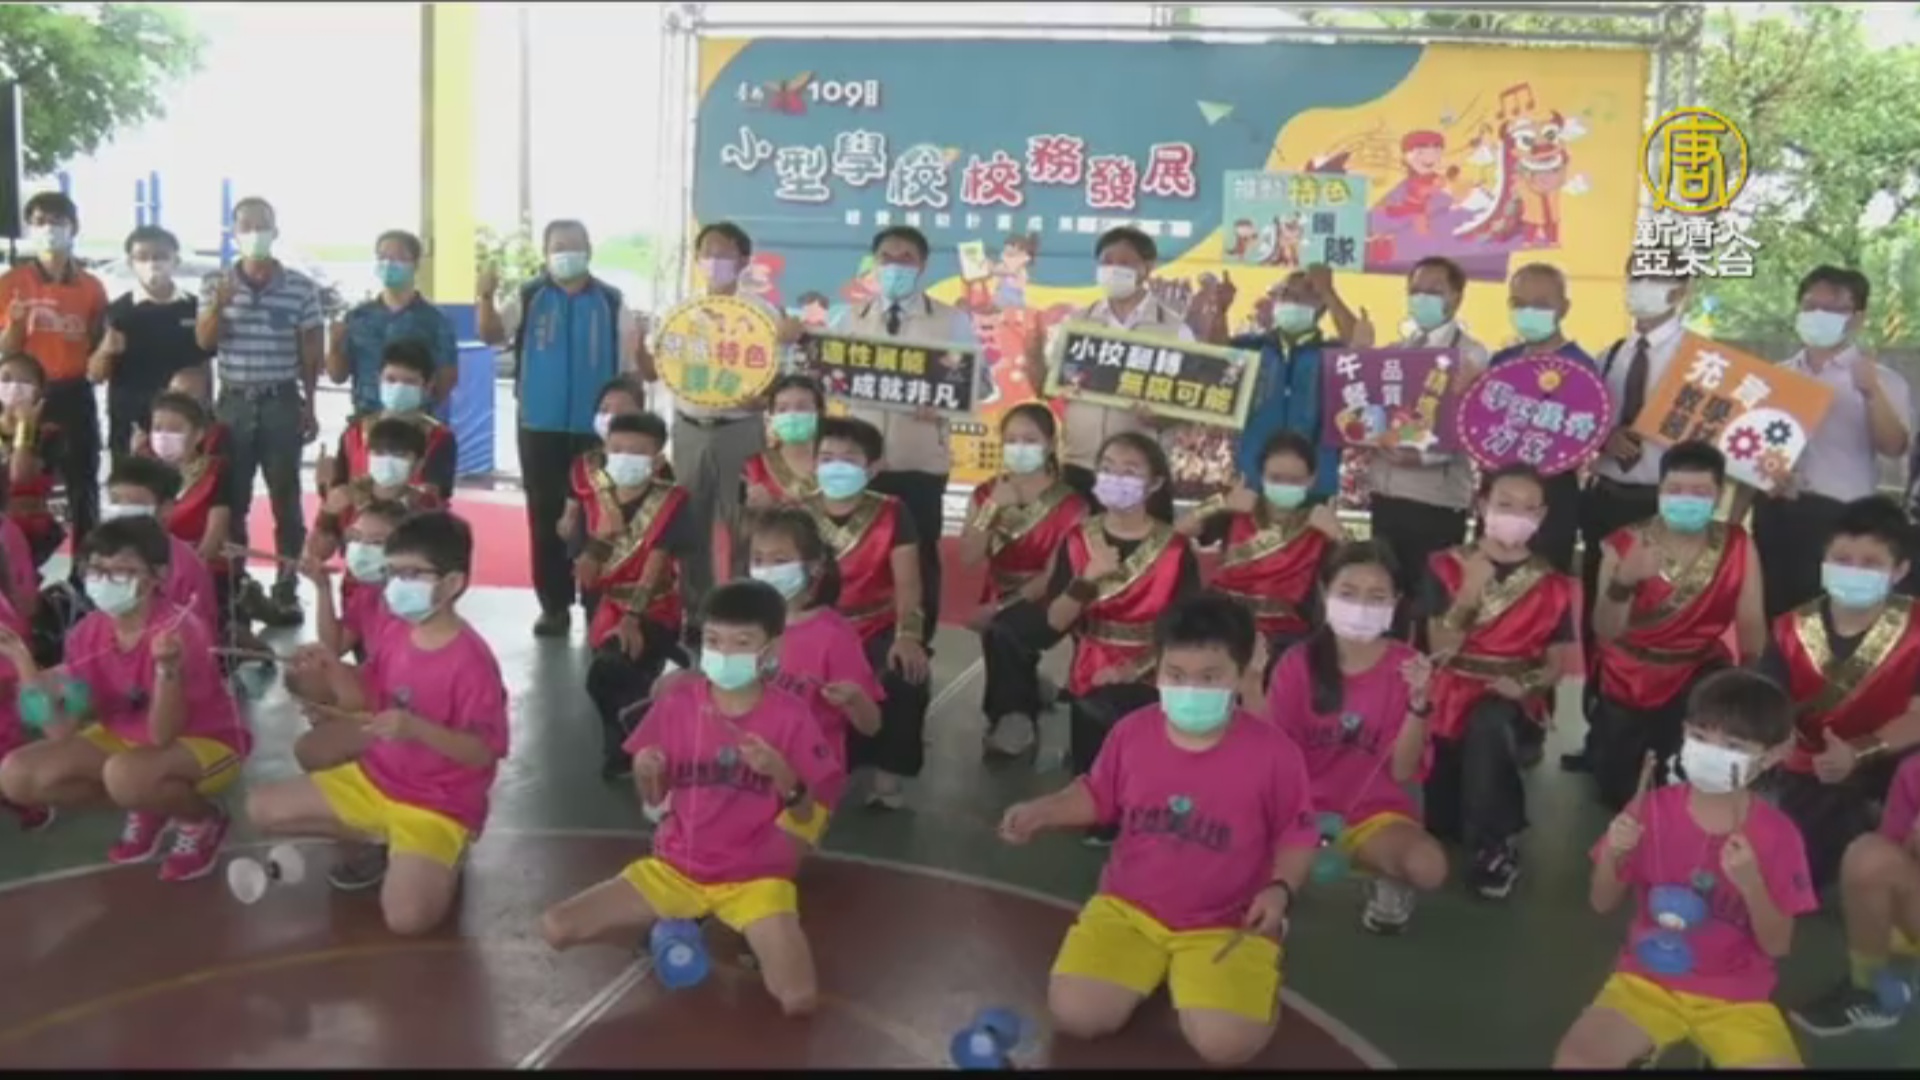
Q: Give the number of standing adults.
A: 13